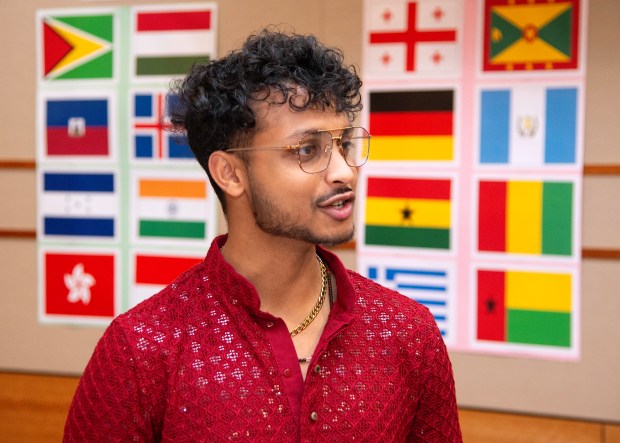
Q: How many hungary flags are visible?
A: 1